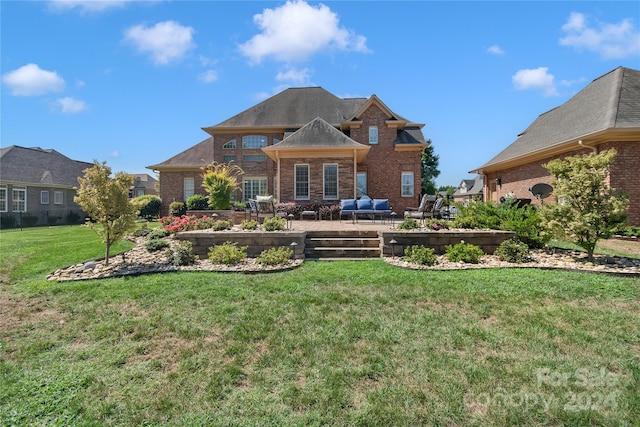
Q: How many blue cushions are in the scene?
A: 3